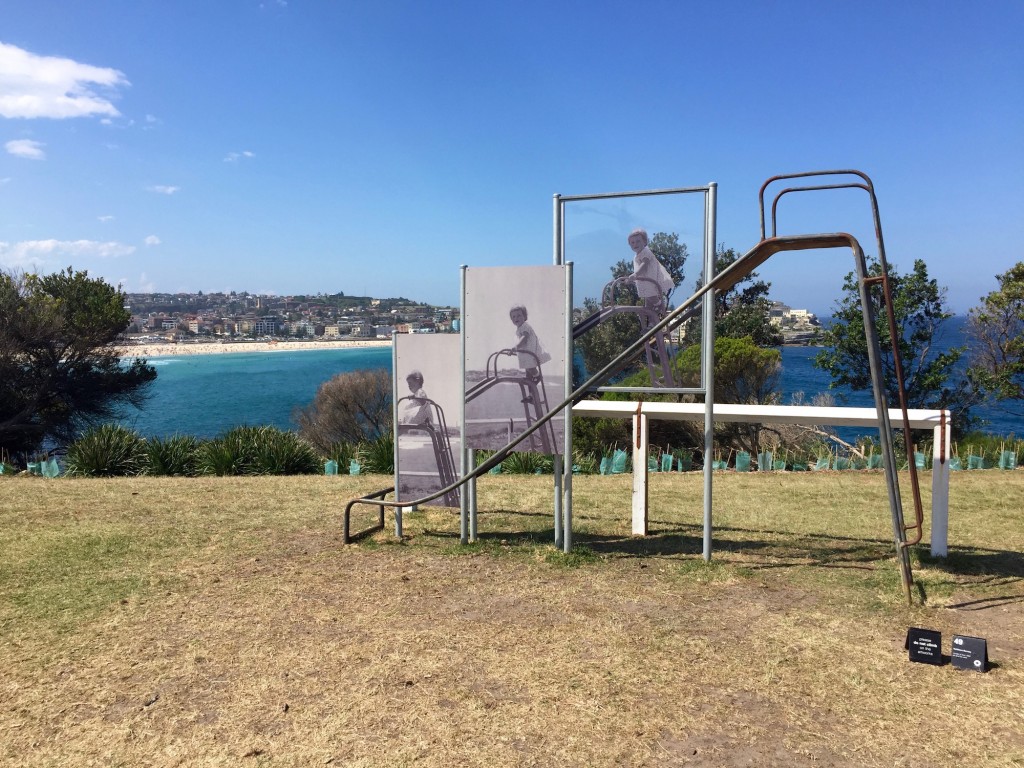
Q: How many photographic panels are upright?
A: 3